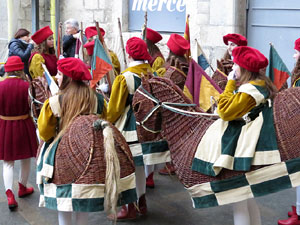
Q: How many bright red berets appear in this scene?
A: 11